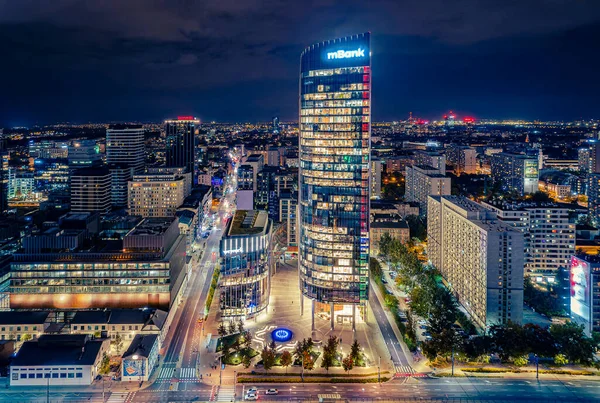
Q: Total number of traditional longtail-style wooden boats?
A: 0